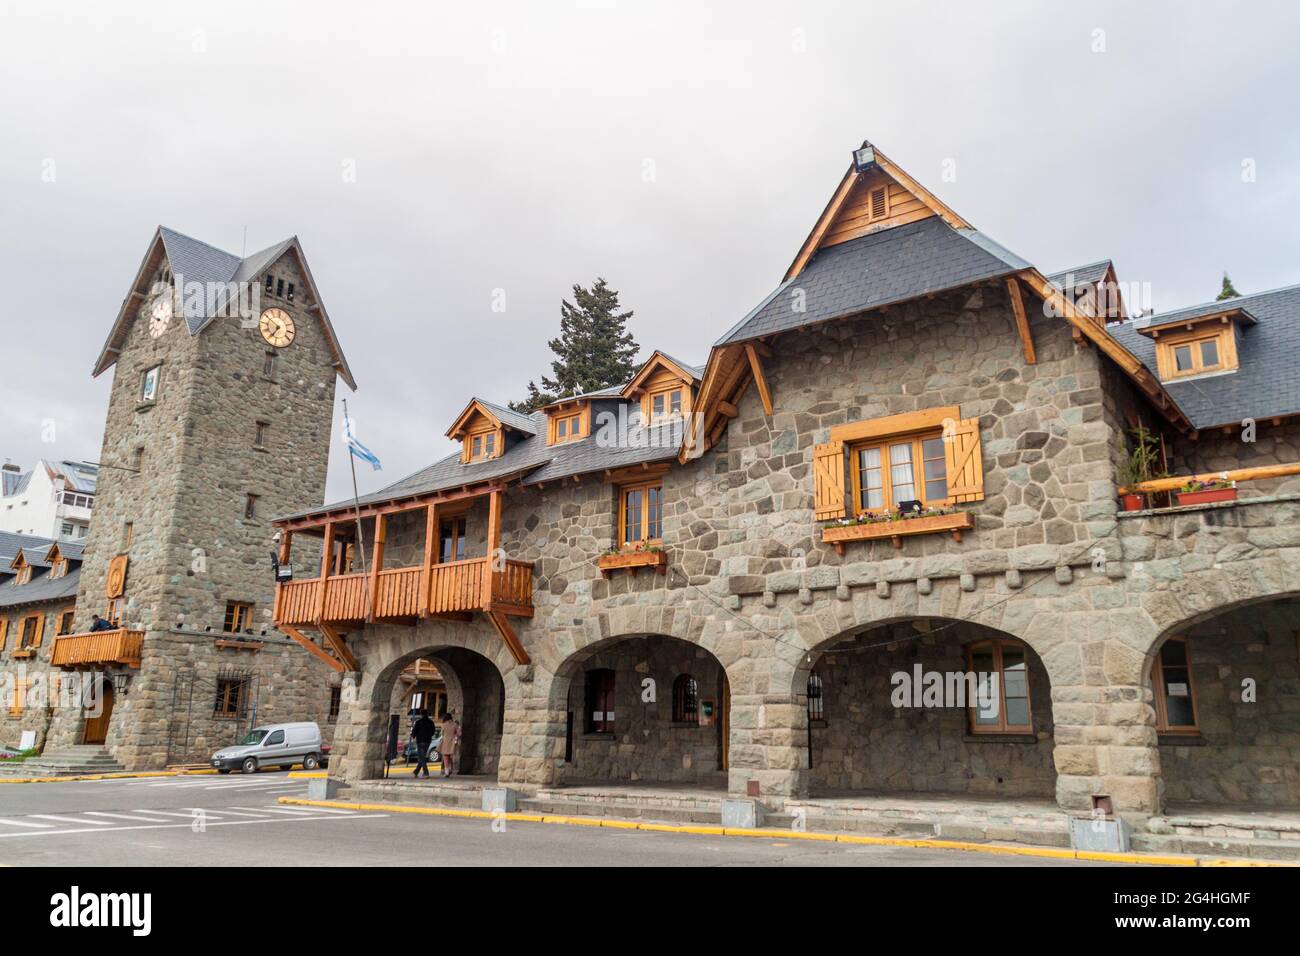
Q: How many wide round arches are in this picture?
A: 4